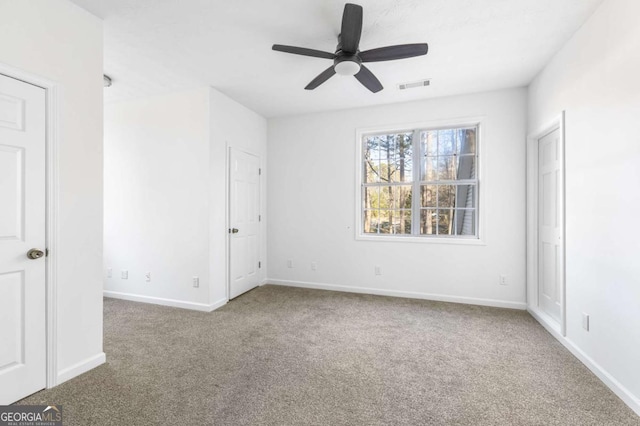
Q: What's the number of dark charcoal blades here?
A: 5